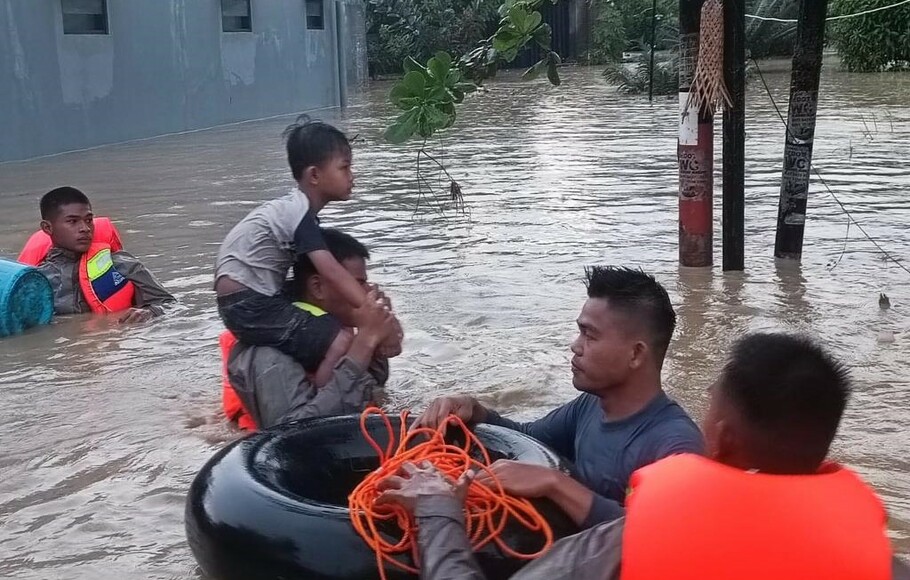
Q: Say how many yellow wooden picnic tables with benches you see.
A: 0